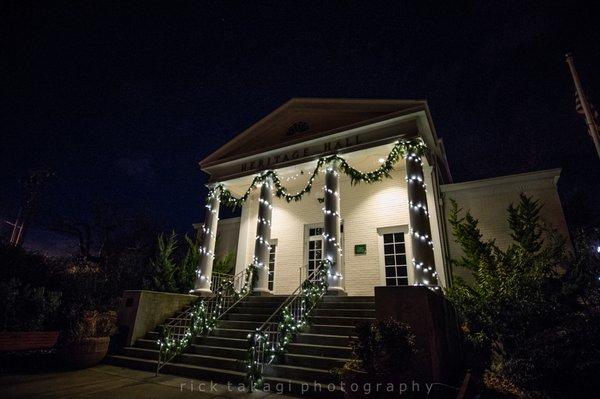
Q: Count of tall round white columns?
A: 4